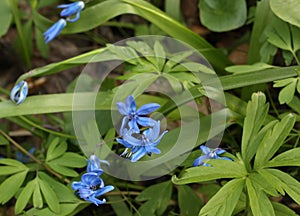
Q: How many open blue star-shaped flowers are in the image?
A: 4